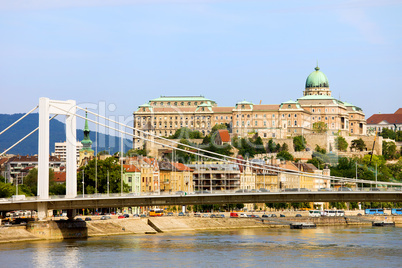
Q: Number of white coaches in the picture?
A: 2